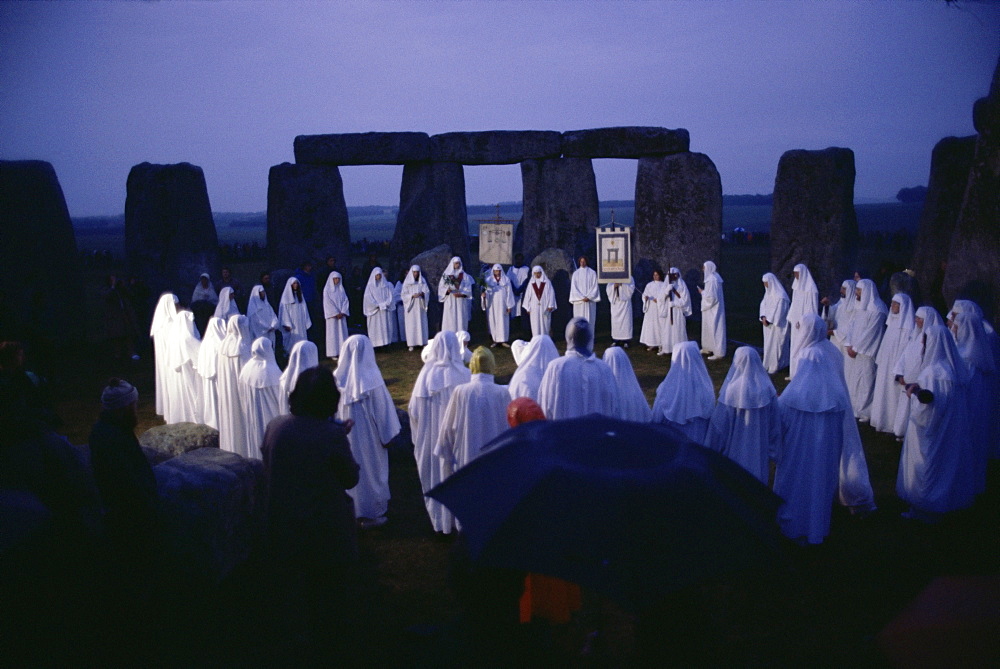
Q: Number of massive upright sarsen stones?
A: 9